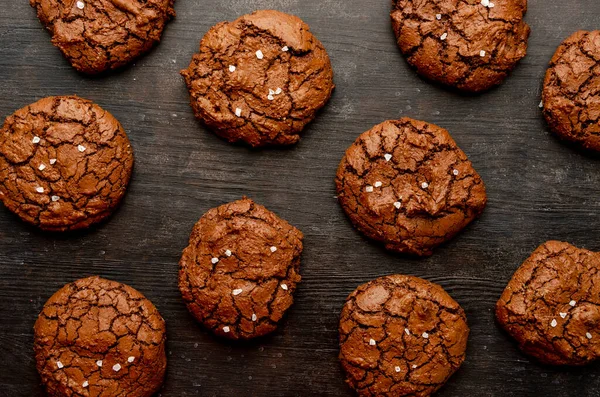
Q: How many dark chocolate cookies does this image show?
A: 10